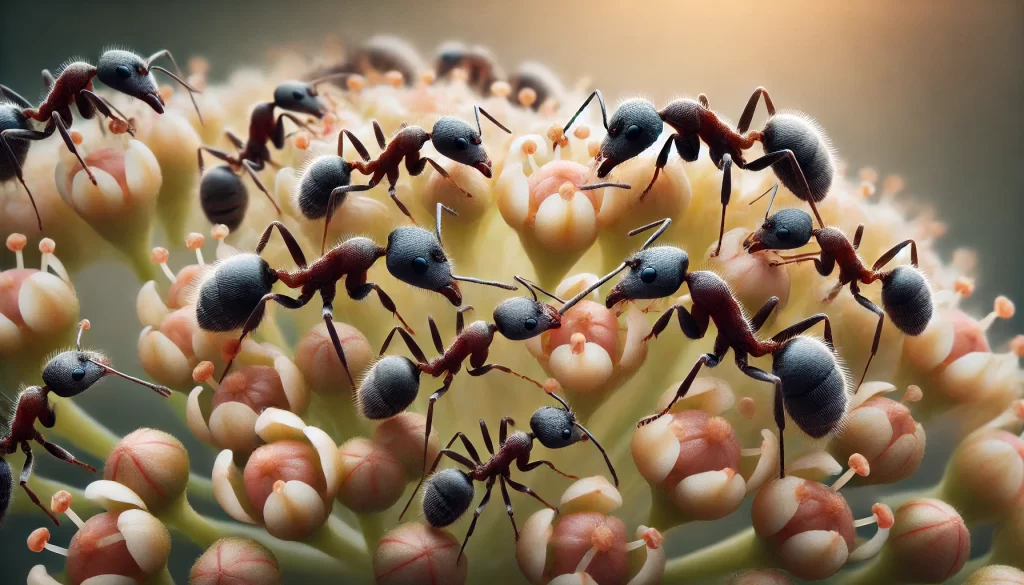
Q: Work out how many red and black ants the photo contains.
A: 10